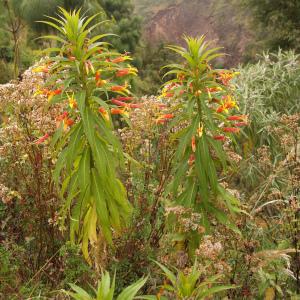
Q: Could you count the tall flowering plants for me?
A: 2